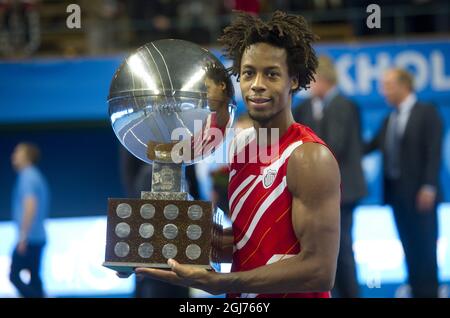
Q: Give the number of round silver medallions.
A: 12